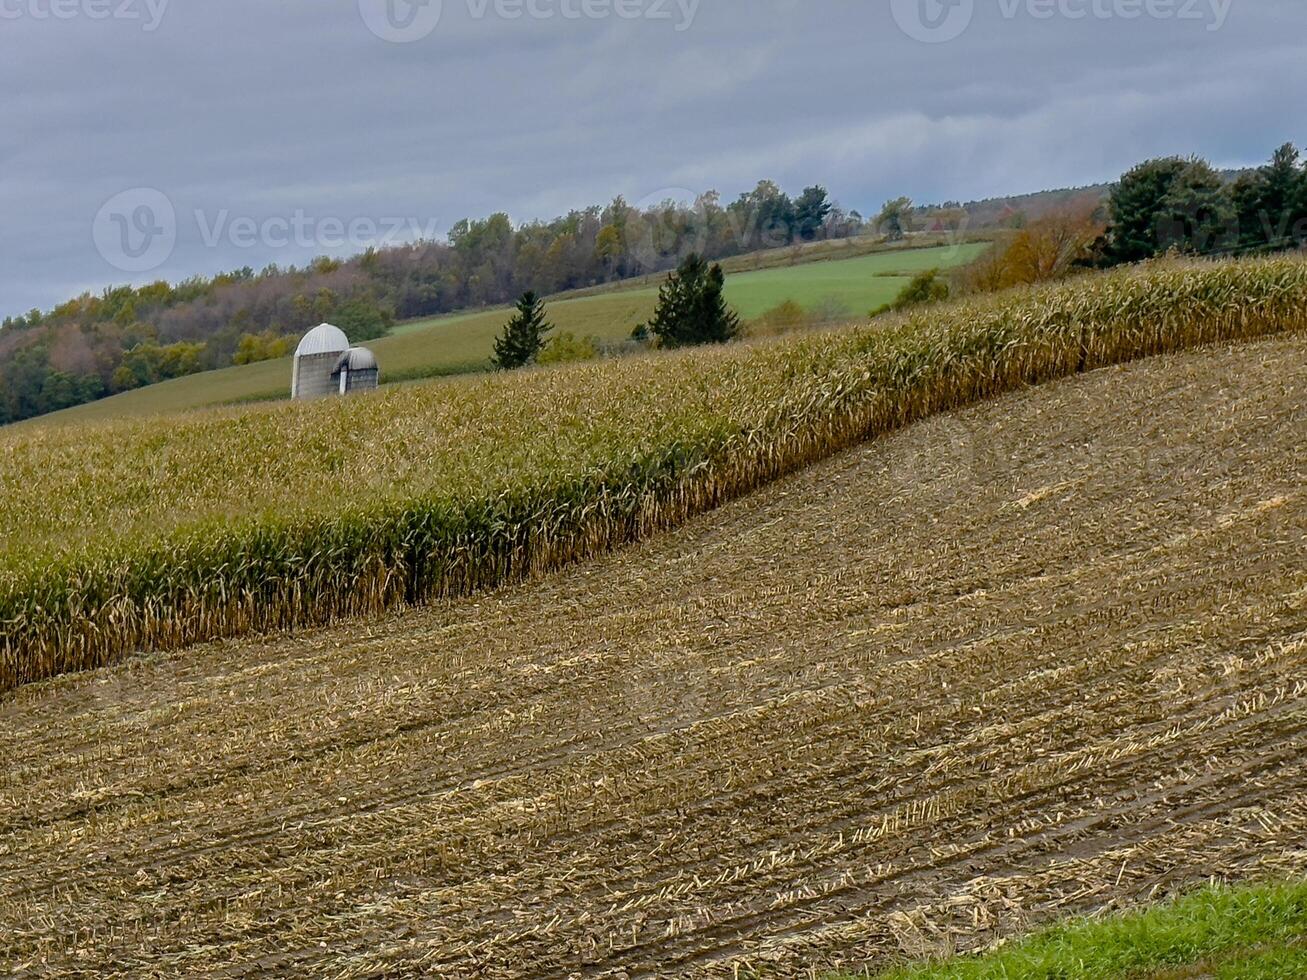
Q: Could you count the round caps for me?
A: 2